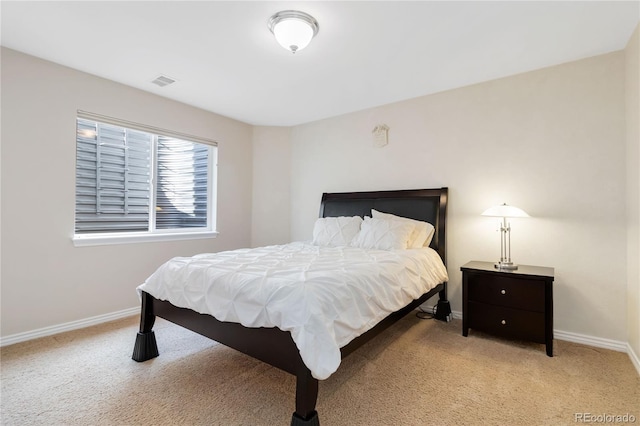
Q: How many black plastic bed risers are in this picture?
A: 3